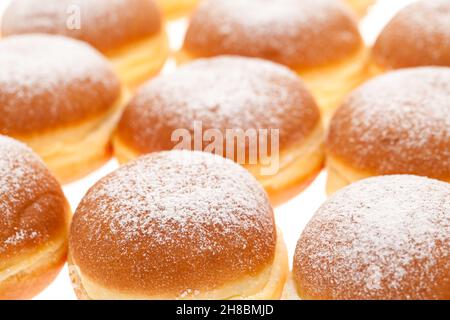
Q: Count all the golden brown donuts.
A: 9